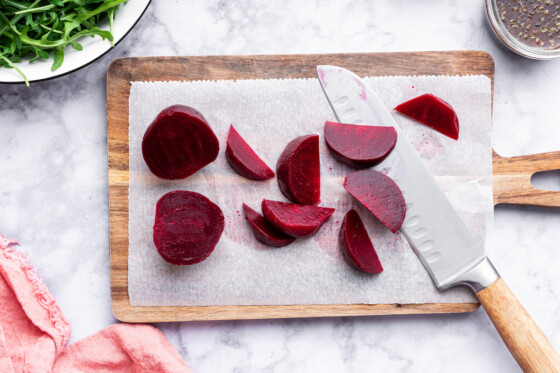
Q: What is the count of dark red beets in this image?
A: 10